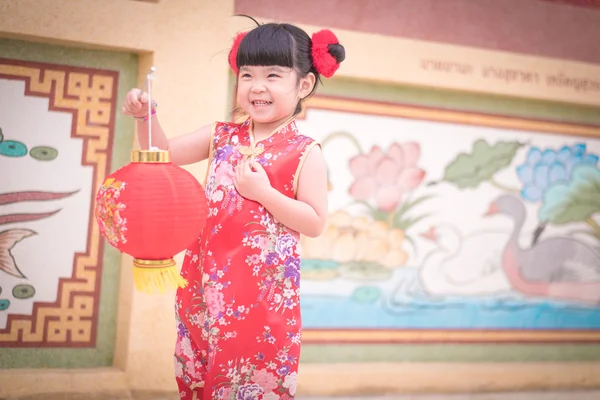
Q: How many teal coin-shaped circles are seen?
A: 2